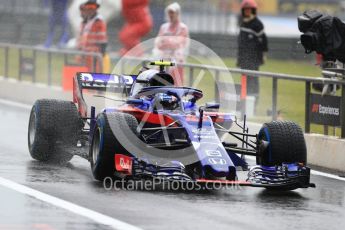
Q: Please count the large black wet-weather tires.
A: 3